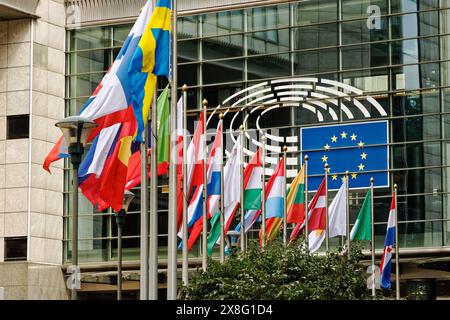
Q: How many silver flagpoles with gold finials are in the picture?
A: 11